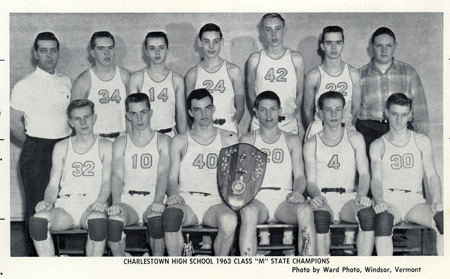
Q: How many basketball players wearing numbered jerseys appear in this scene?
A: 11